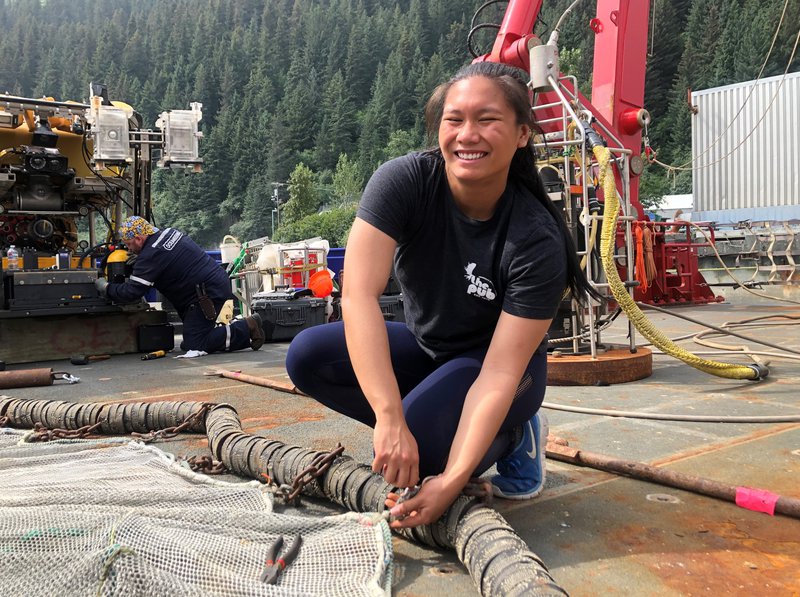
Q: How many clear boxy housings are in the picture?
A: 2